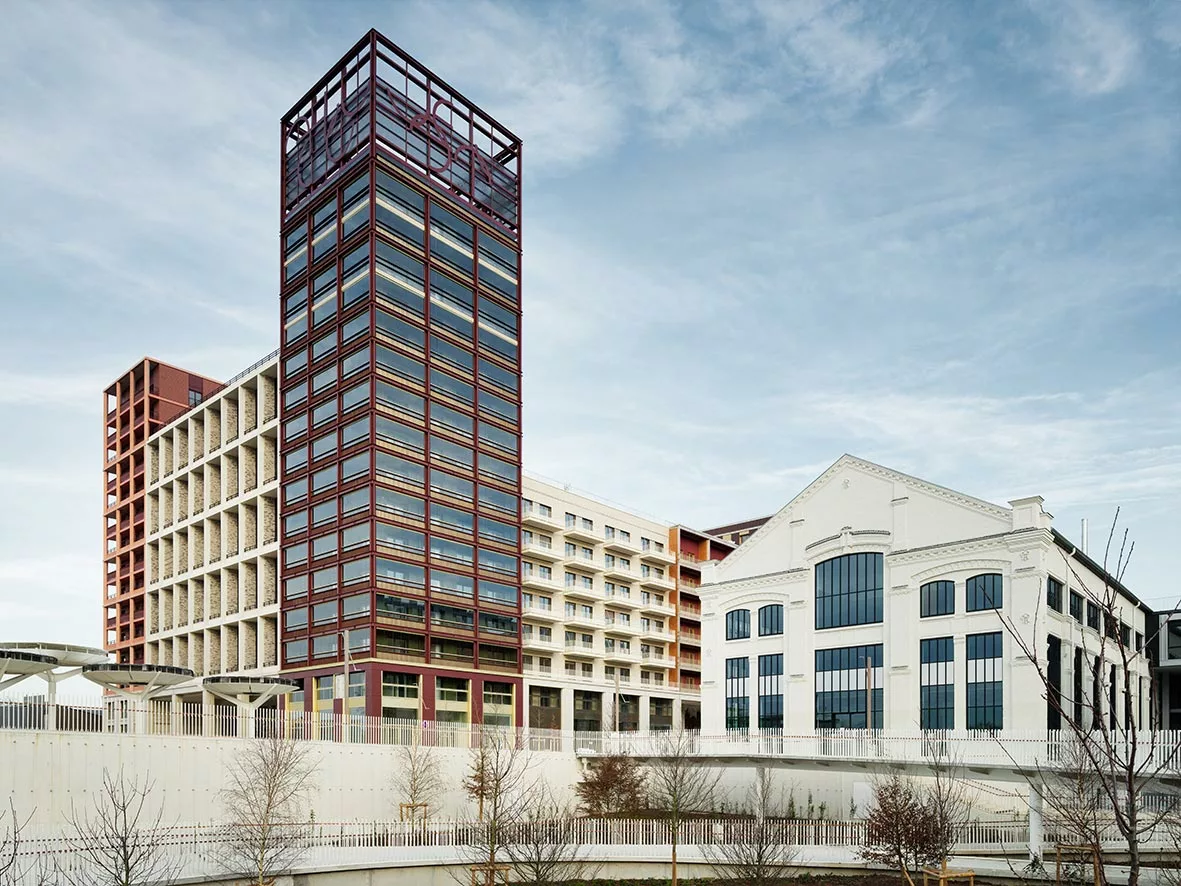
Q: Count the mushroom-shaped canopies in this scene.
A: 4